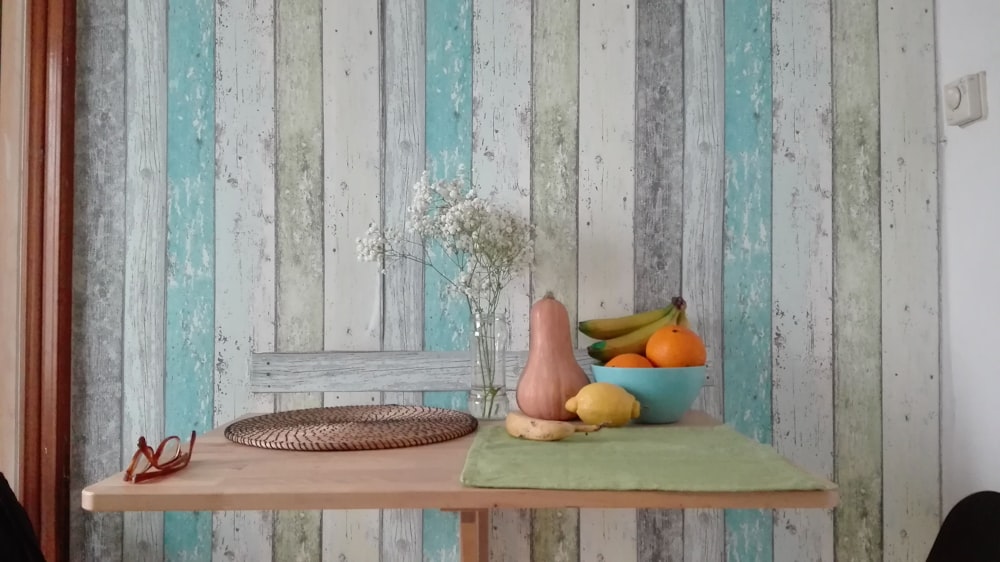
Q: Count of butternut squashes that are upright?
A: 1